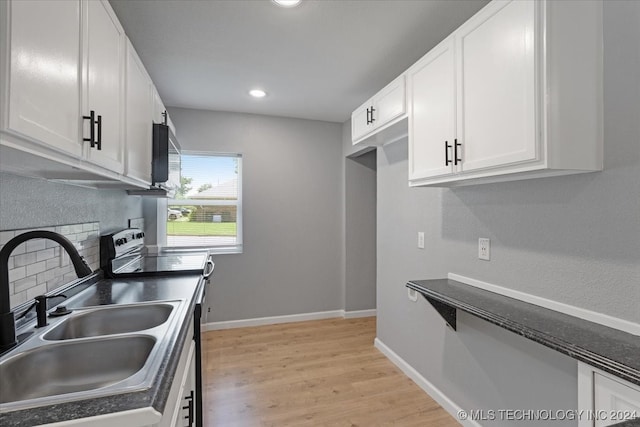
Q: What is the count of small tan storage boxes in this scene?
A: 0